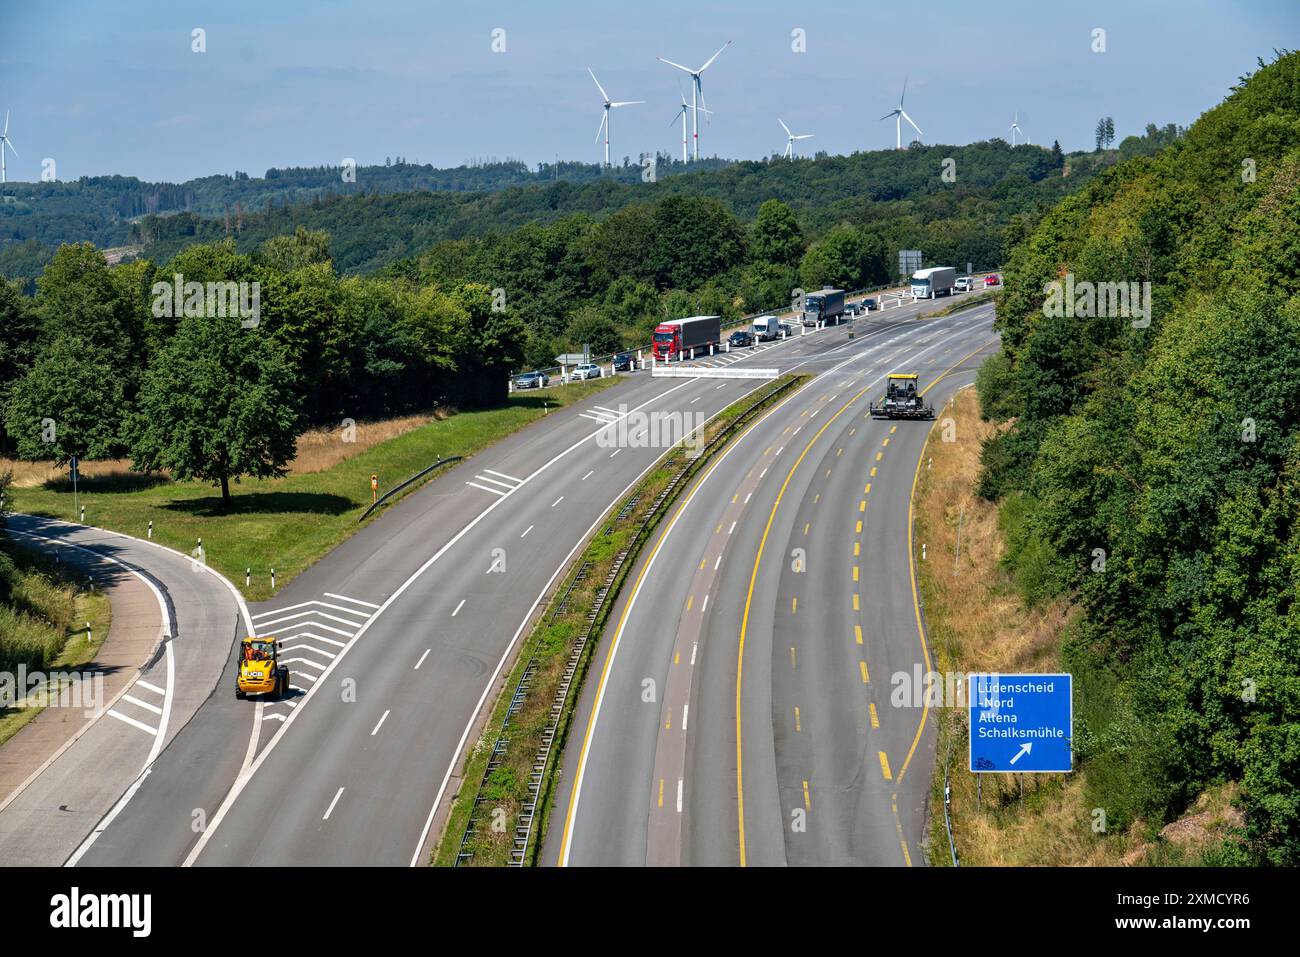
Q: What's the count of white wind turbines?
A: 7